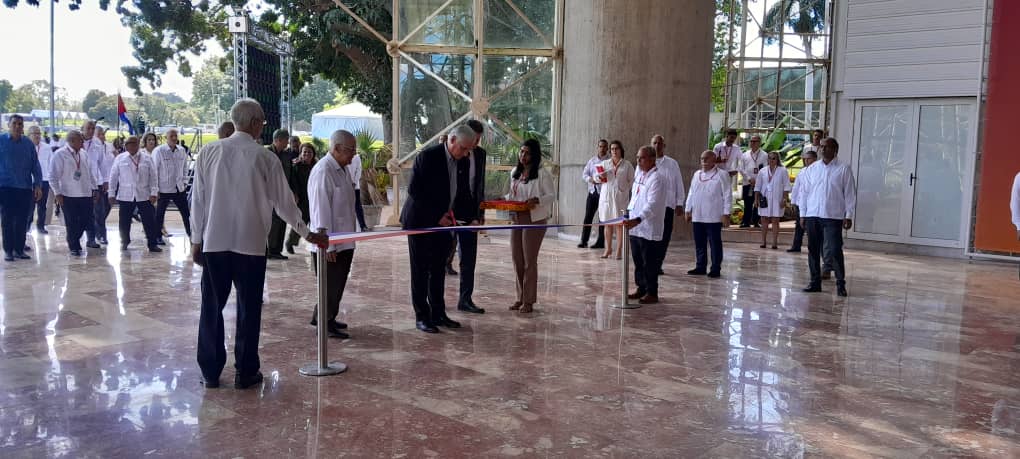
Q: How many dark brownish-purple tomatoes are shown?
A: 0